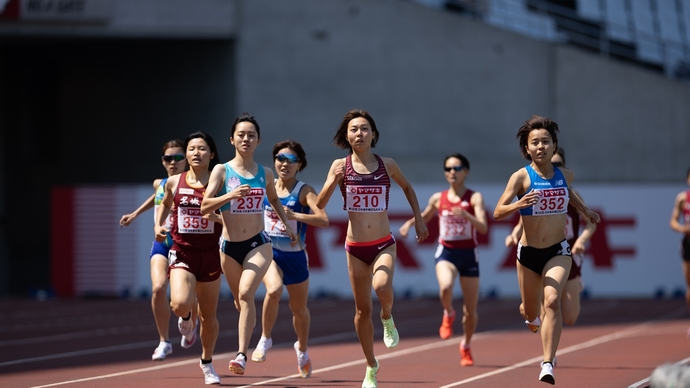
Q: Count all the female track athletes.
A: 9